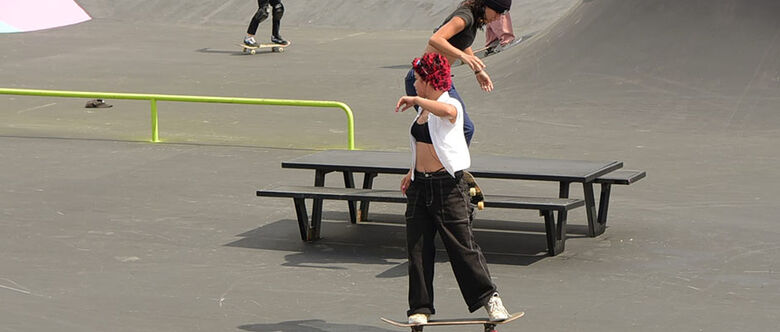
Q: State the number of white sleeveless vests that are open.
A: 1